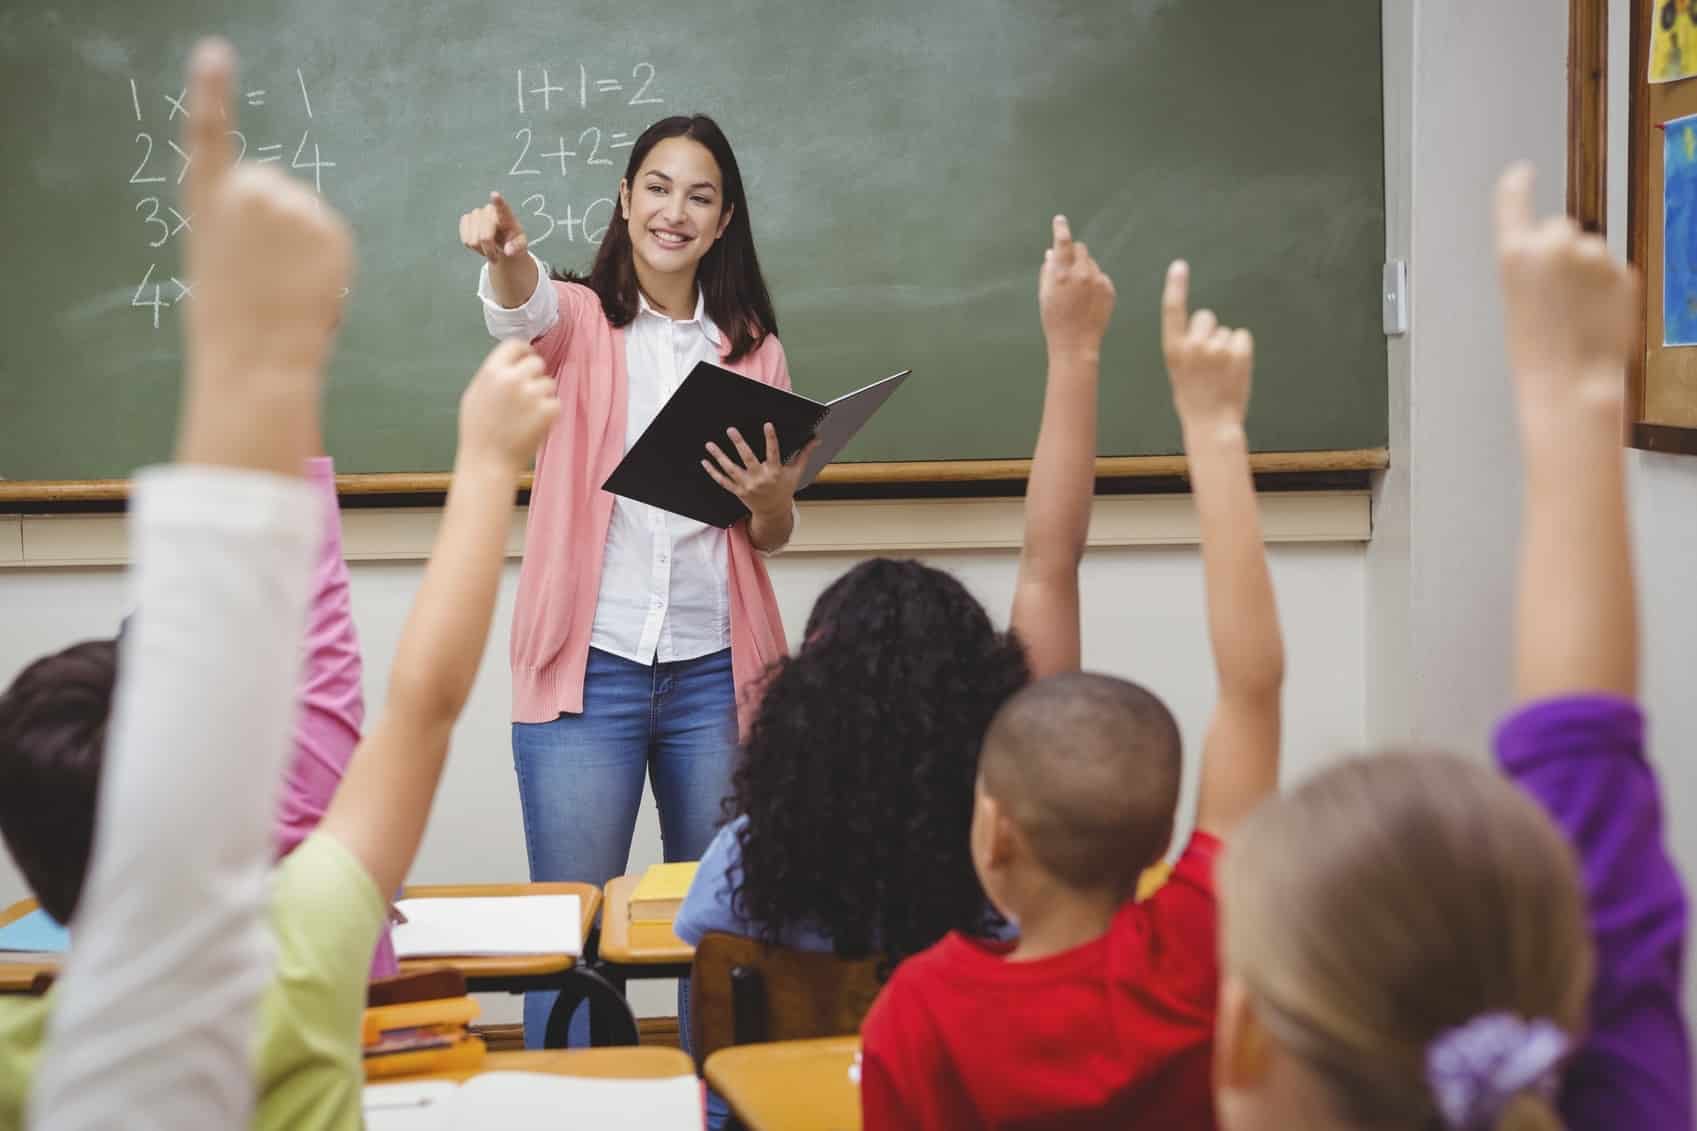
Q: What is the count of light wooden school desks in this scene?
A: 5